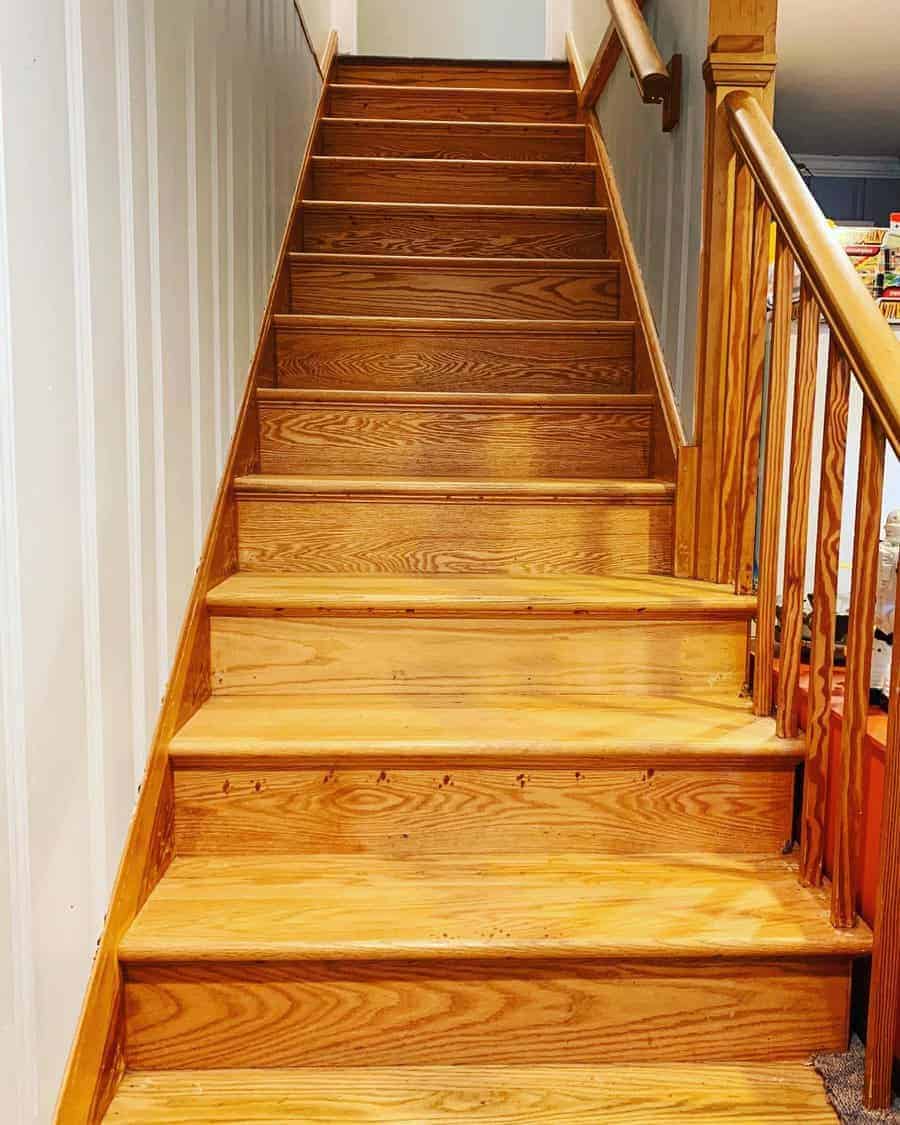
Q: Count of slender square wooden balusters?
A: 7